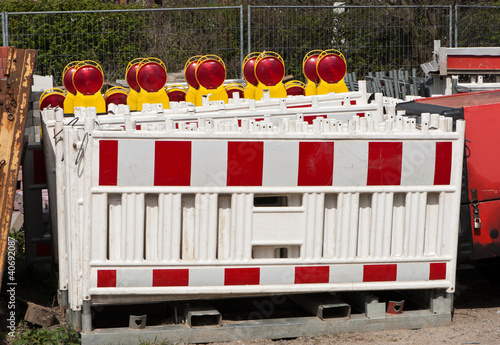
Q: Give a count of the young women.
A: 0